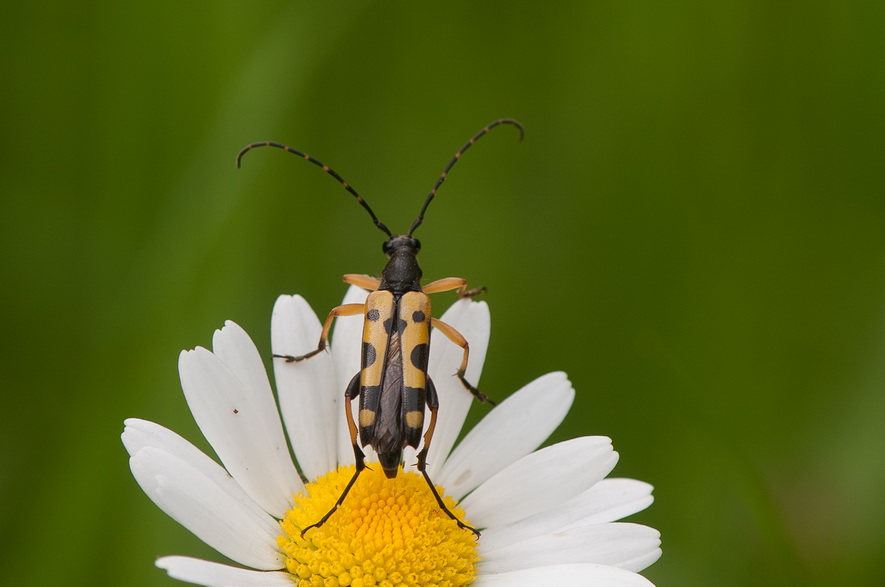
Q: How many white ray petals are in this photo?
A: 13